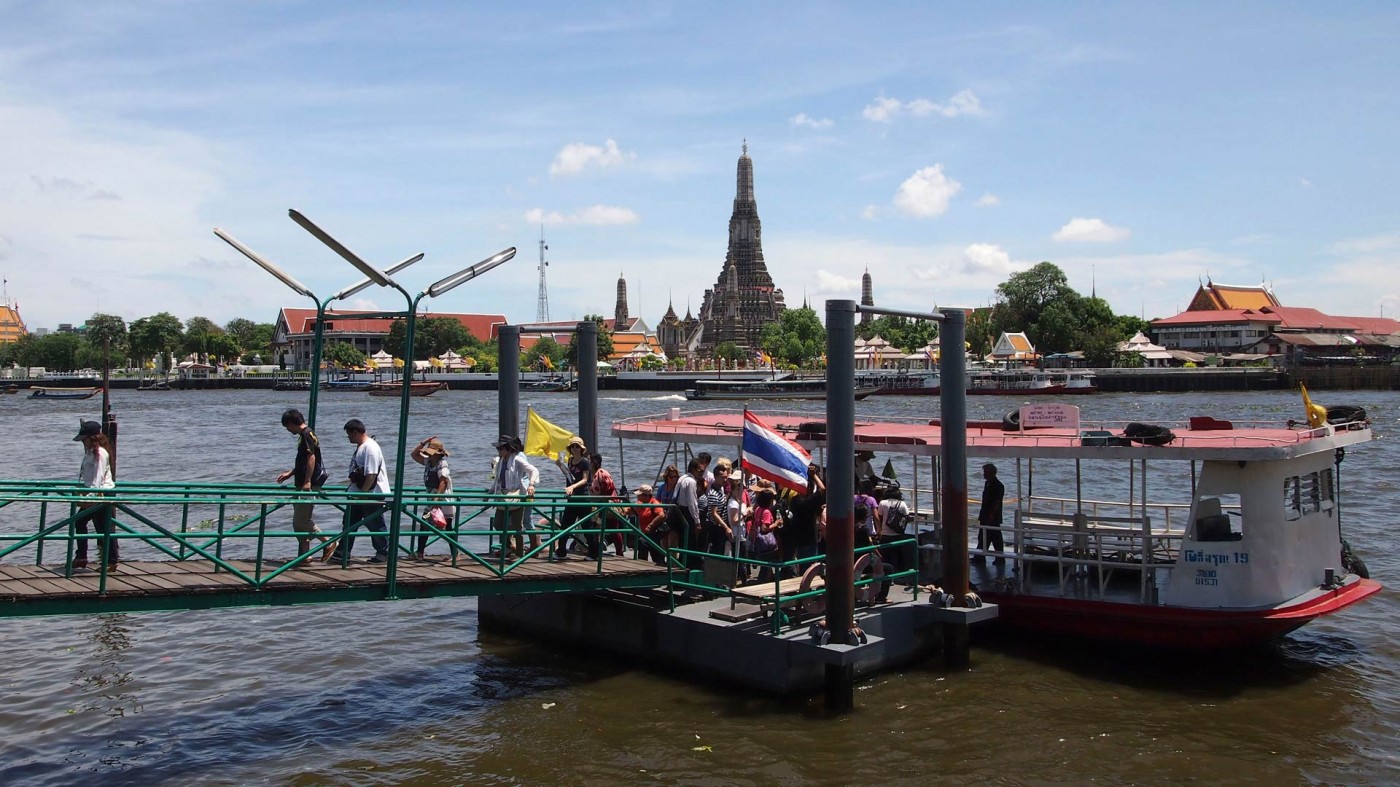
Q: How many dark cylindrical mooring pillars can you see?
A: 4